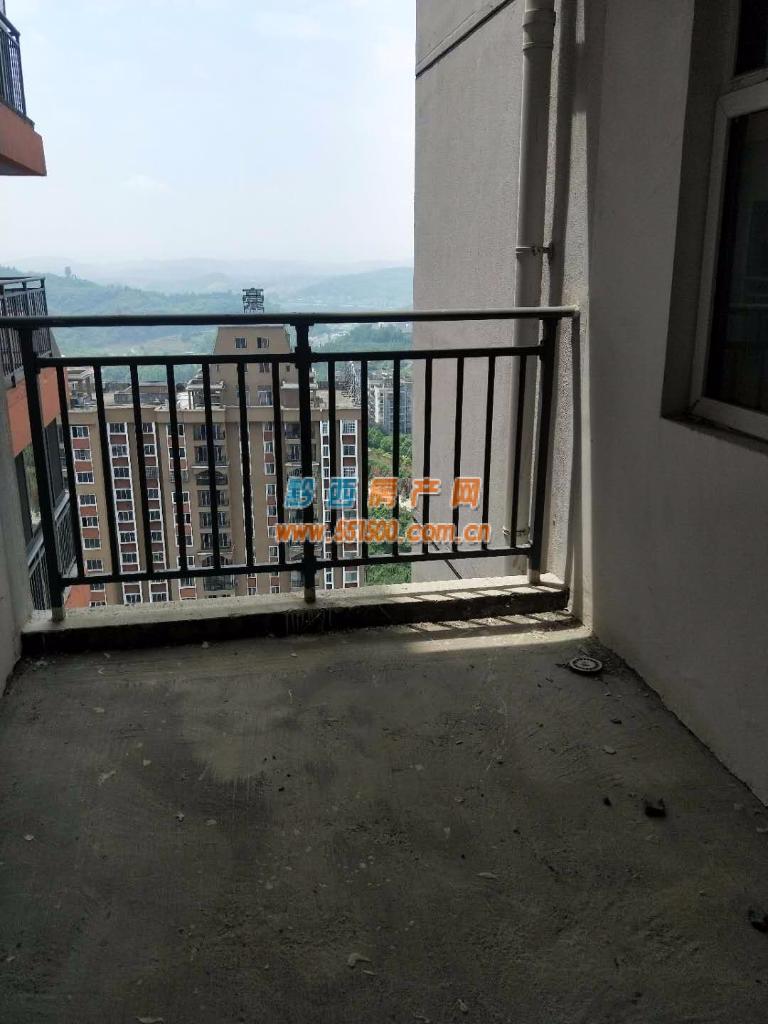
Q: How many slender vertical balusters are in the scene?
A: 14